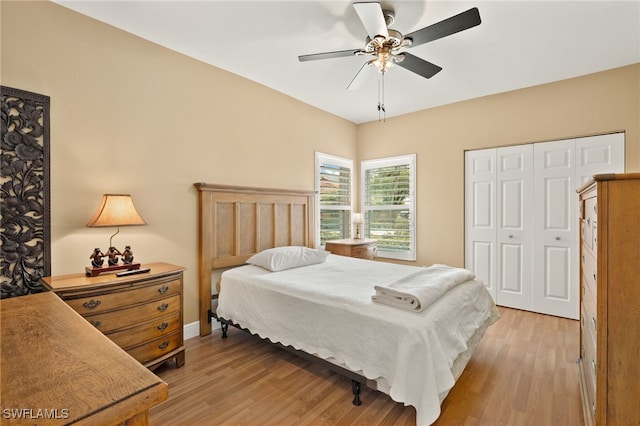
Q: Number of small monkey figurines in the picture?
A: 3